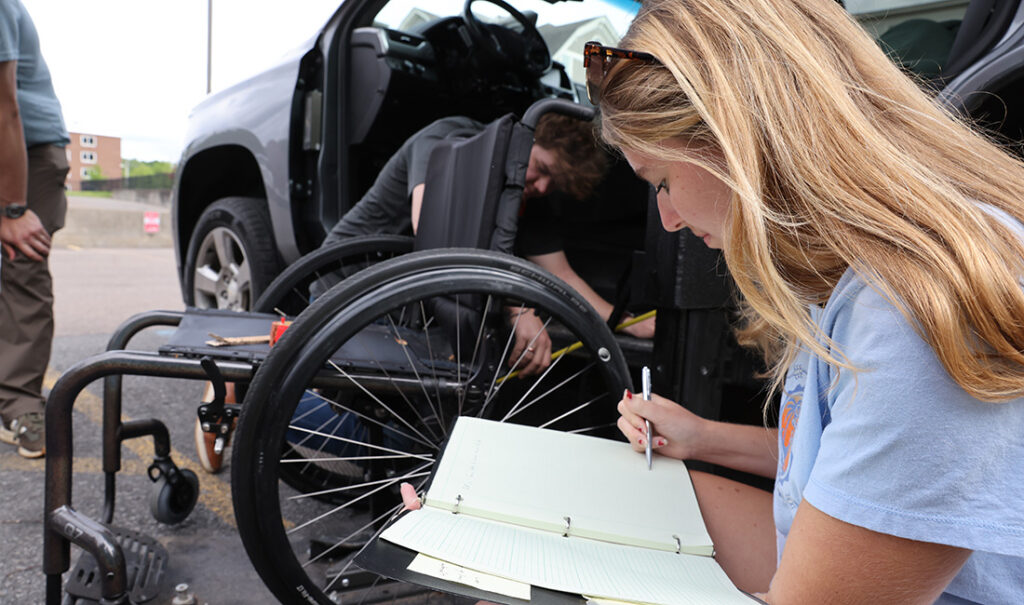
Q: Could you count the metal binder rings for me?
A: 3